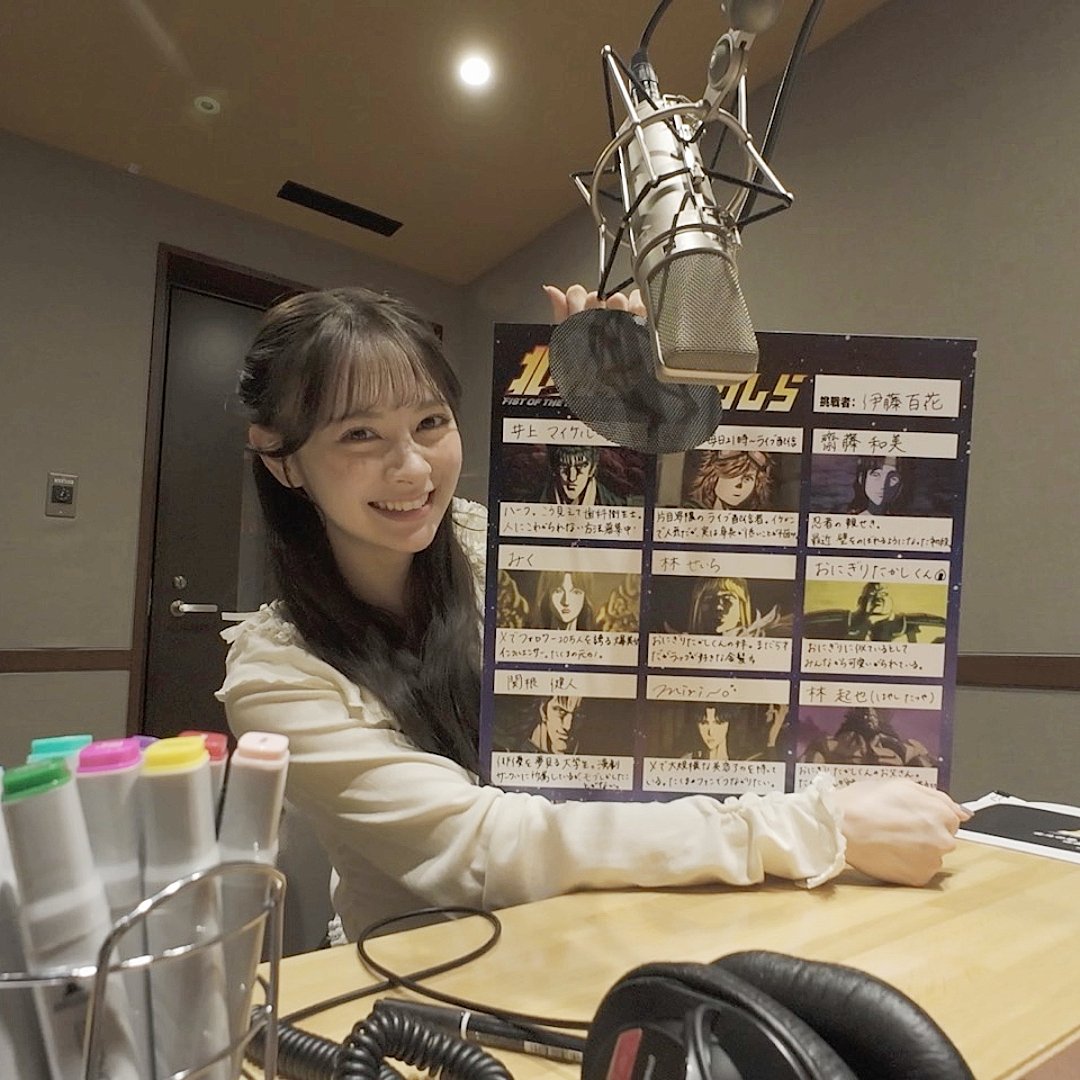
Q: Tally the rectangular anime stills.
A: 9